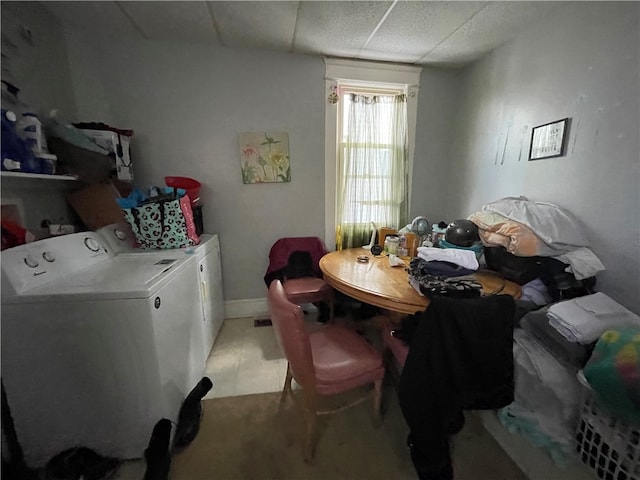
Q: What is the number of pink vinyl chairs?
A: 3